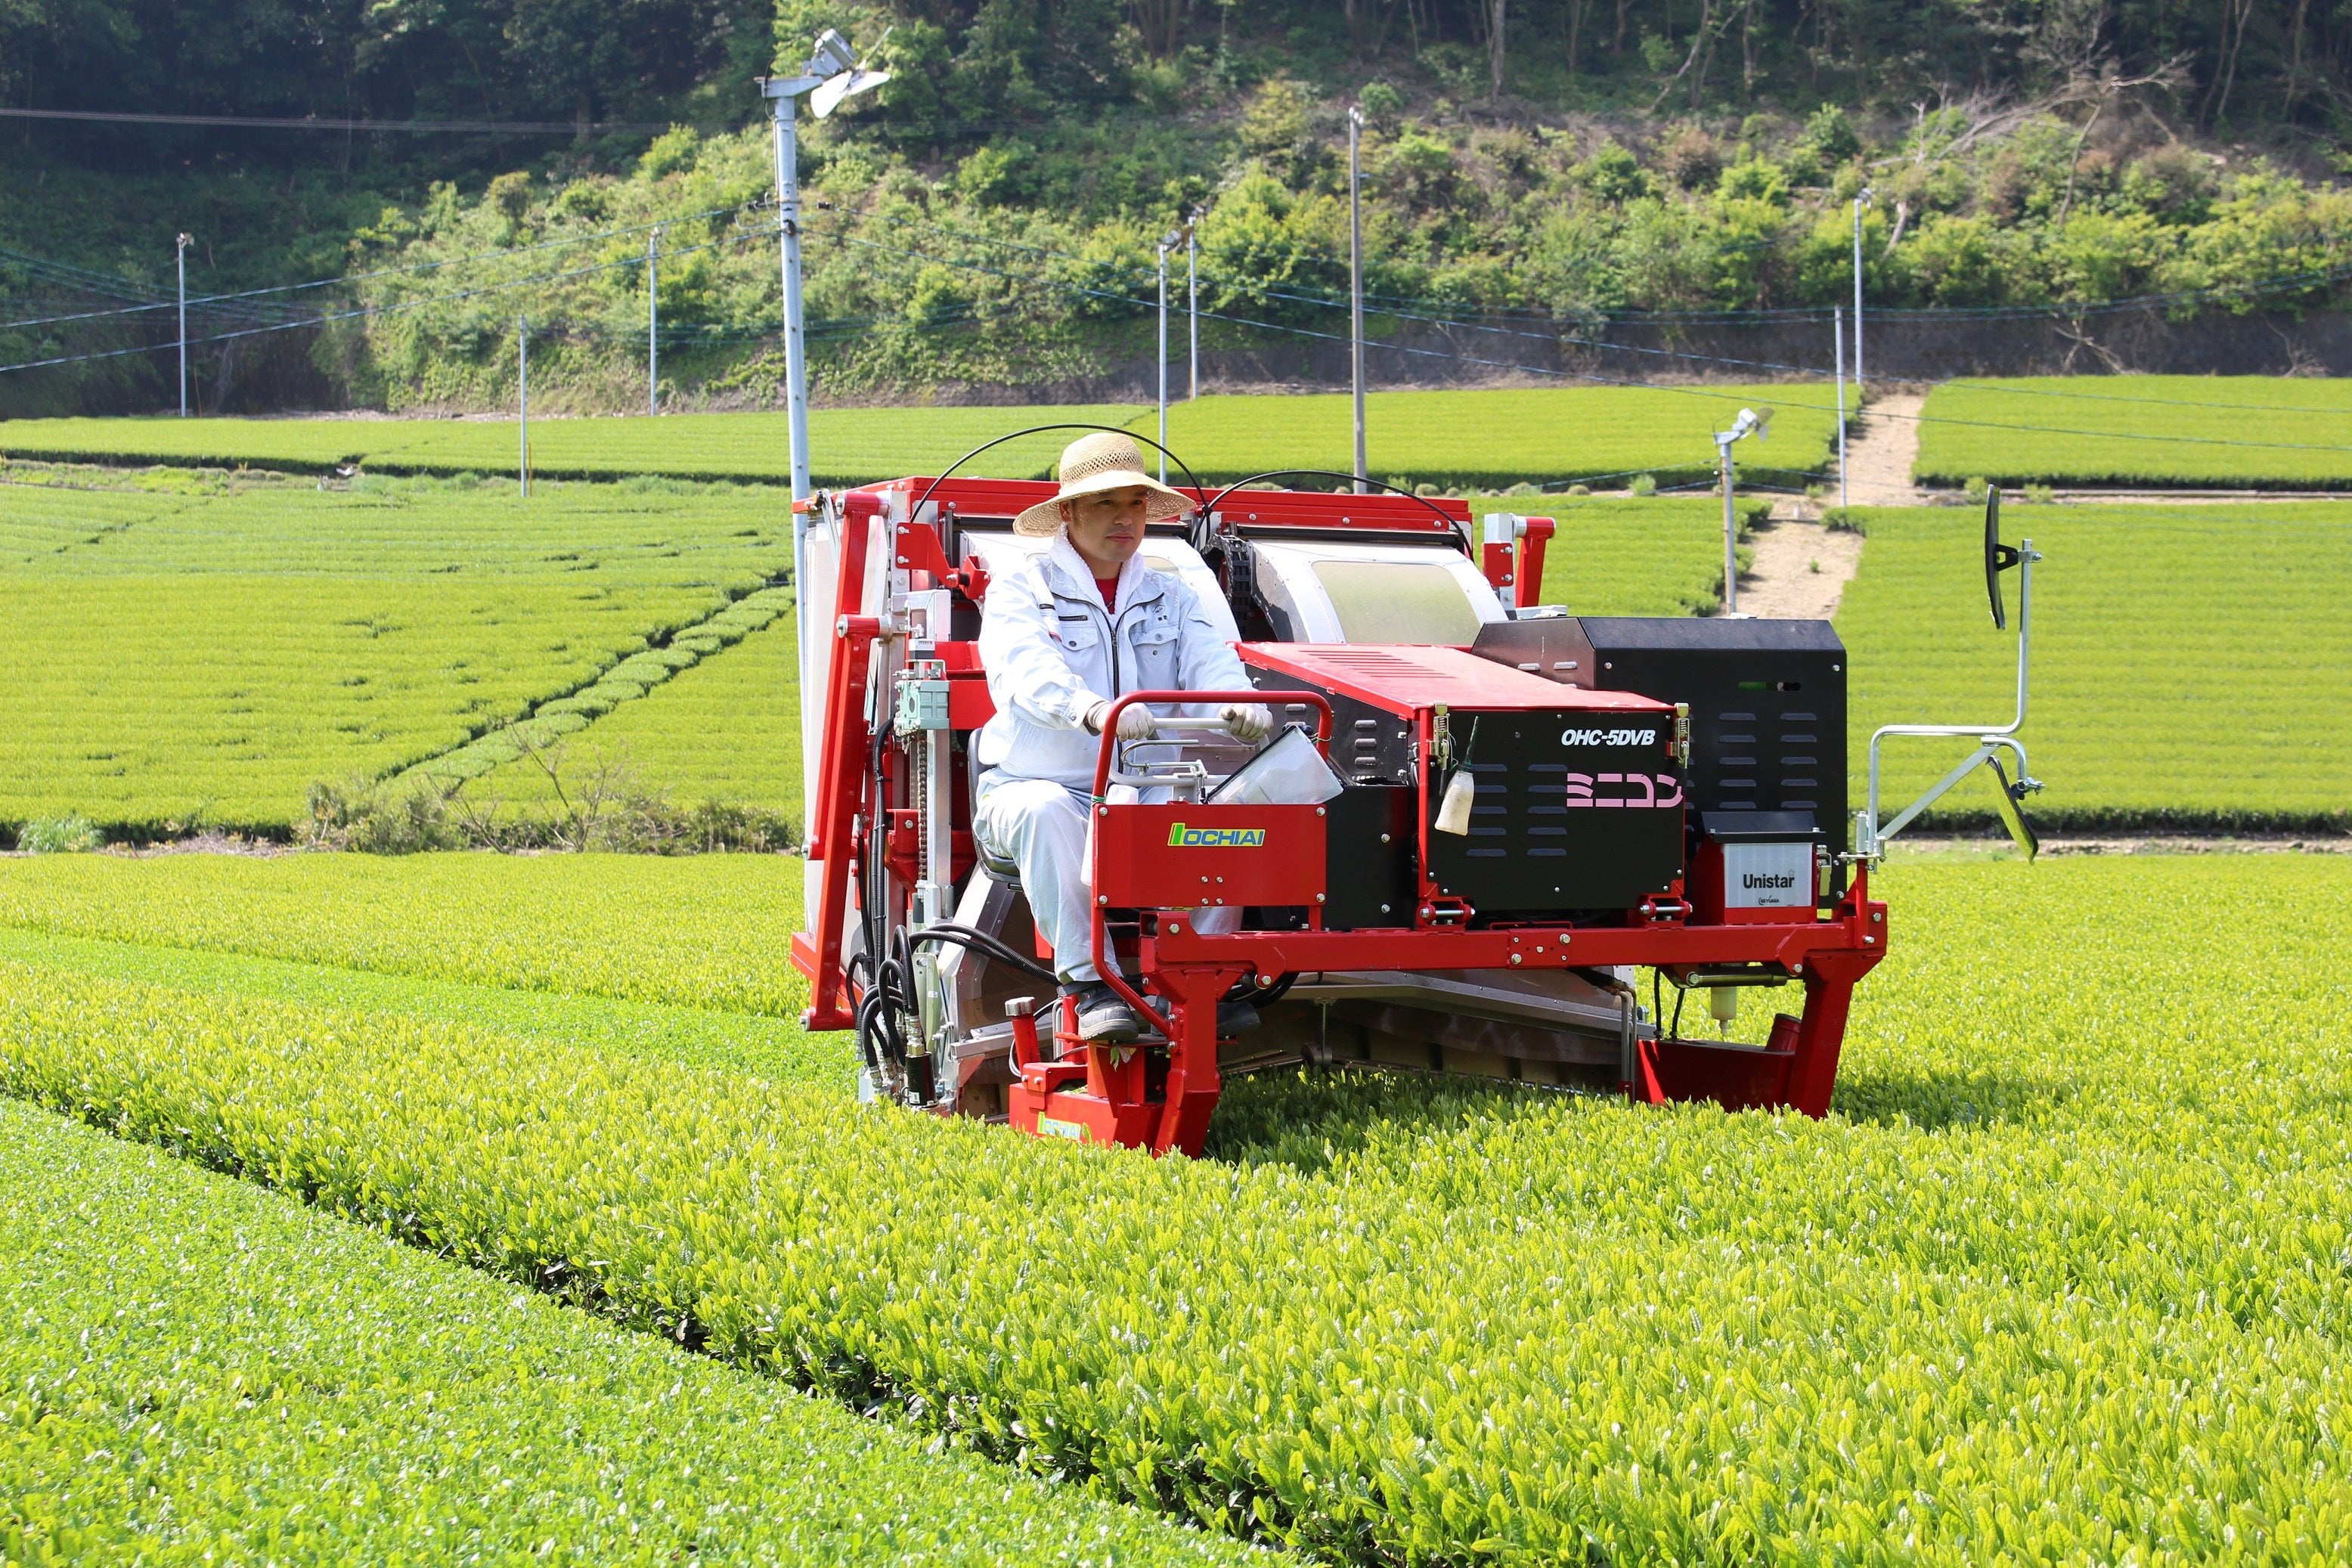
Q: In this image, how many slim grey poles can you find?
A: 10